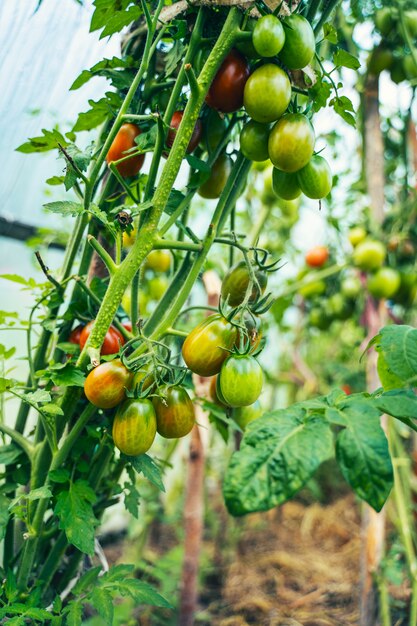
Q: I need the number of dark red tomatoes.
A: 2